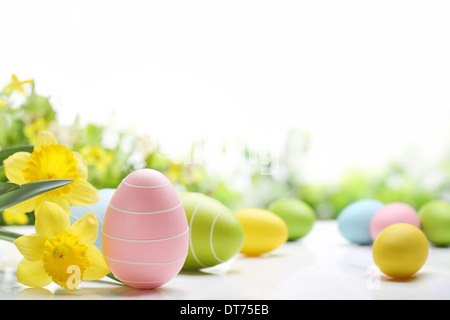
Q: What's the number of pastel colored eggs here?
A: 9